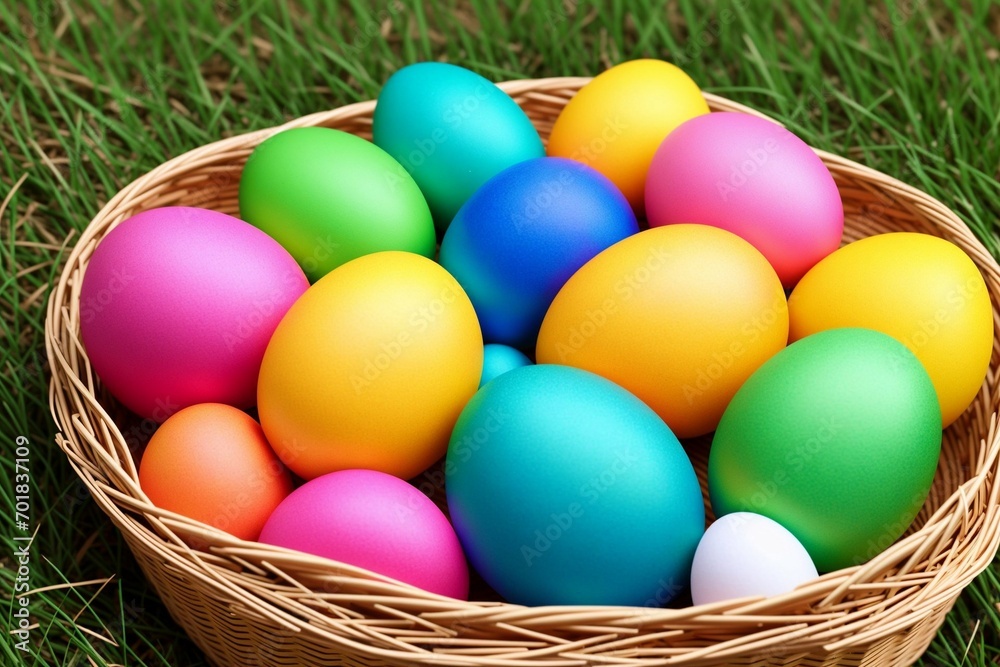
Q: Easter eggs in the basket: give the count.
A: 15